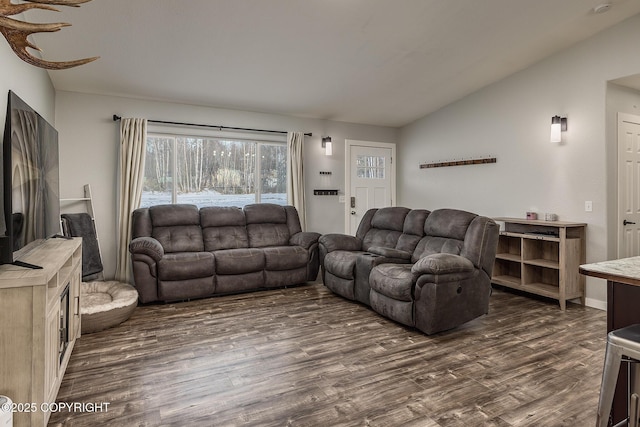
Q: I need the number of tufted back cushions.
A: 5